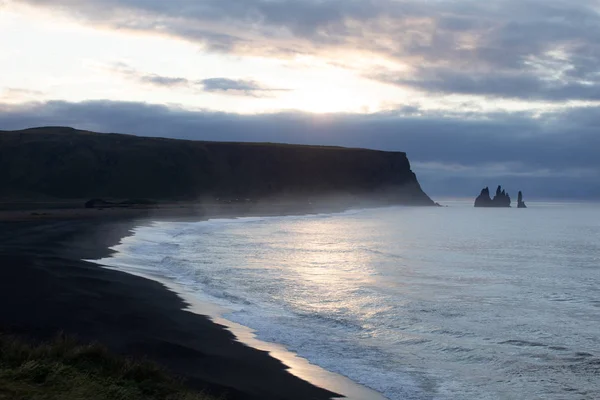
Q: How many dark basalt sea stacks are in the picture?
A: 3